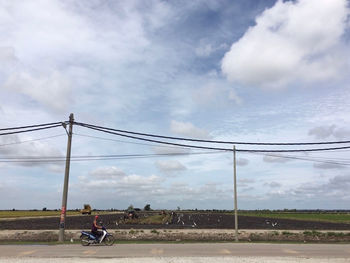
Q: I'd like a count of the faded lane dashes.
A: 5